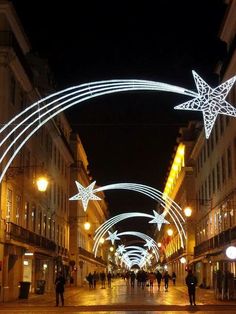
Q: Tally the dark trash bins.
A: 2